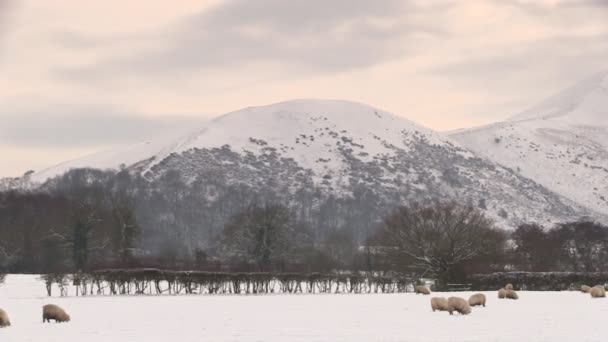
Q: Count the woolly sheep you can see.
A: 11